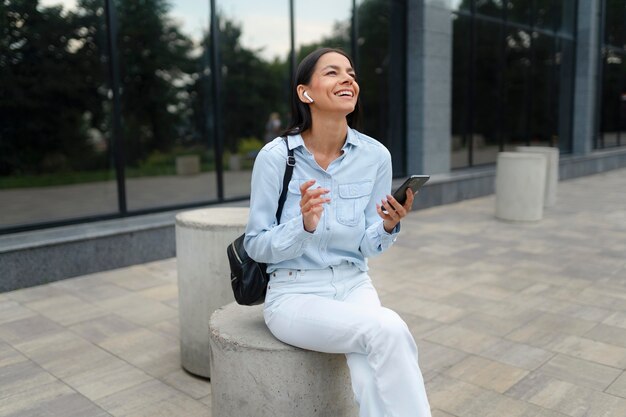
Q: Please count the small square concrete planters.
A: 0